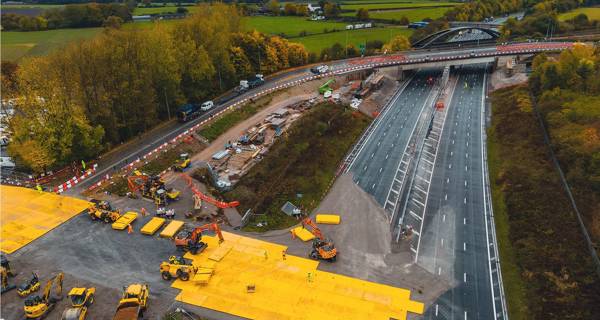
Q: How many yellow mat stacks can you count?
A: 5